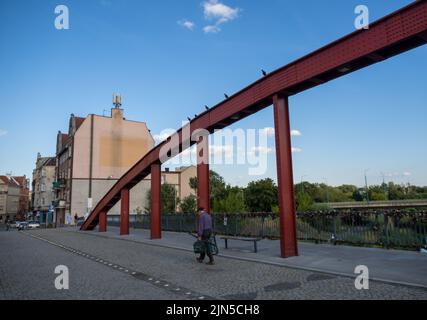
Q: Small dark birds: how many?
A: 5